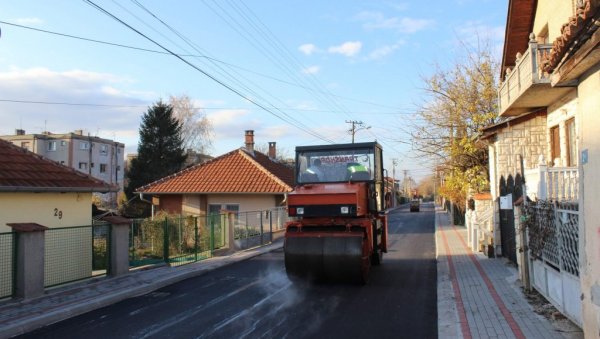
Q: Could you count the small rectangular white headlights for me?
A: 2